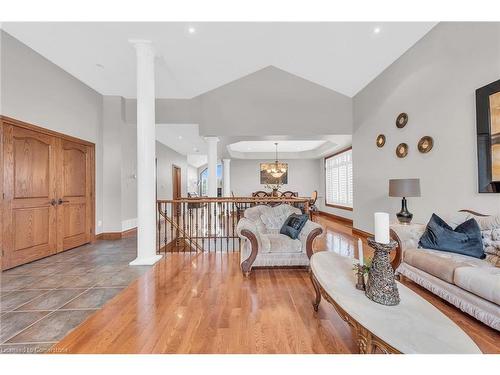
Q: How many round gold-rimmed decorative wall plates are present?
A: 4